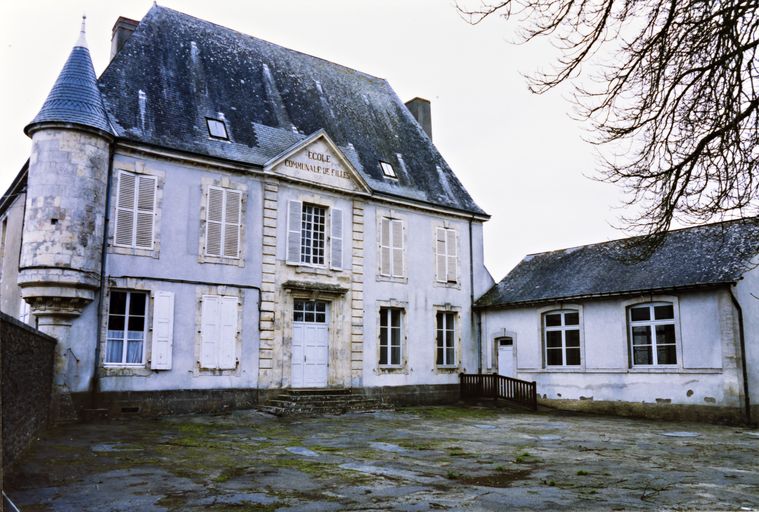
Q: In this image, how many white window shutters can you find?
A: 13